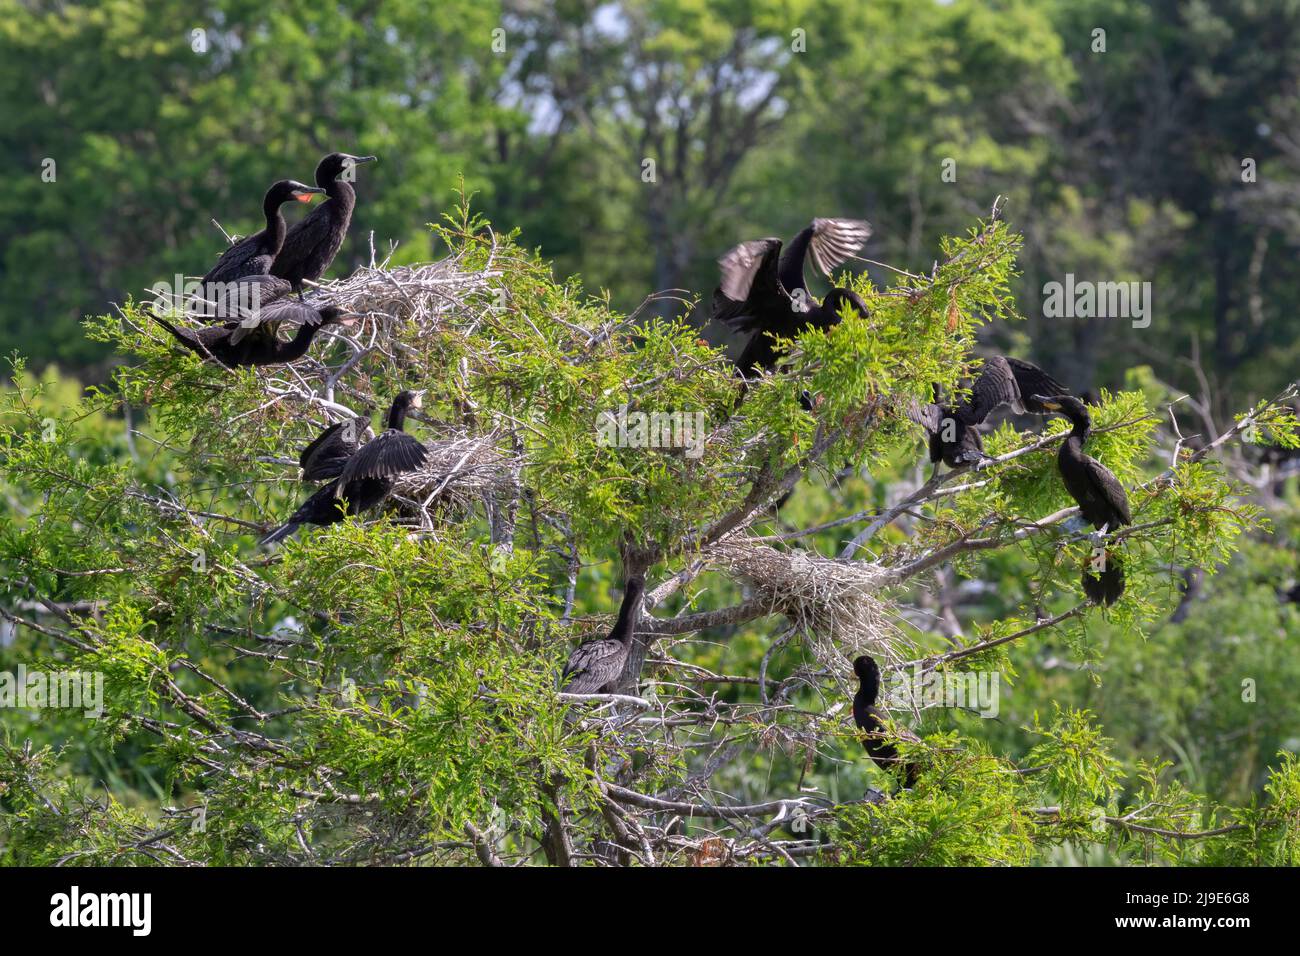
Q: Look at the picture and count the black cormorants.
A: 9